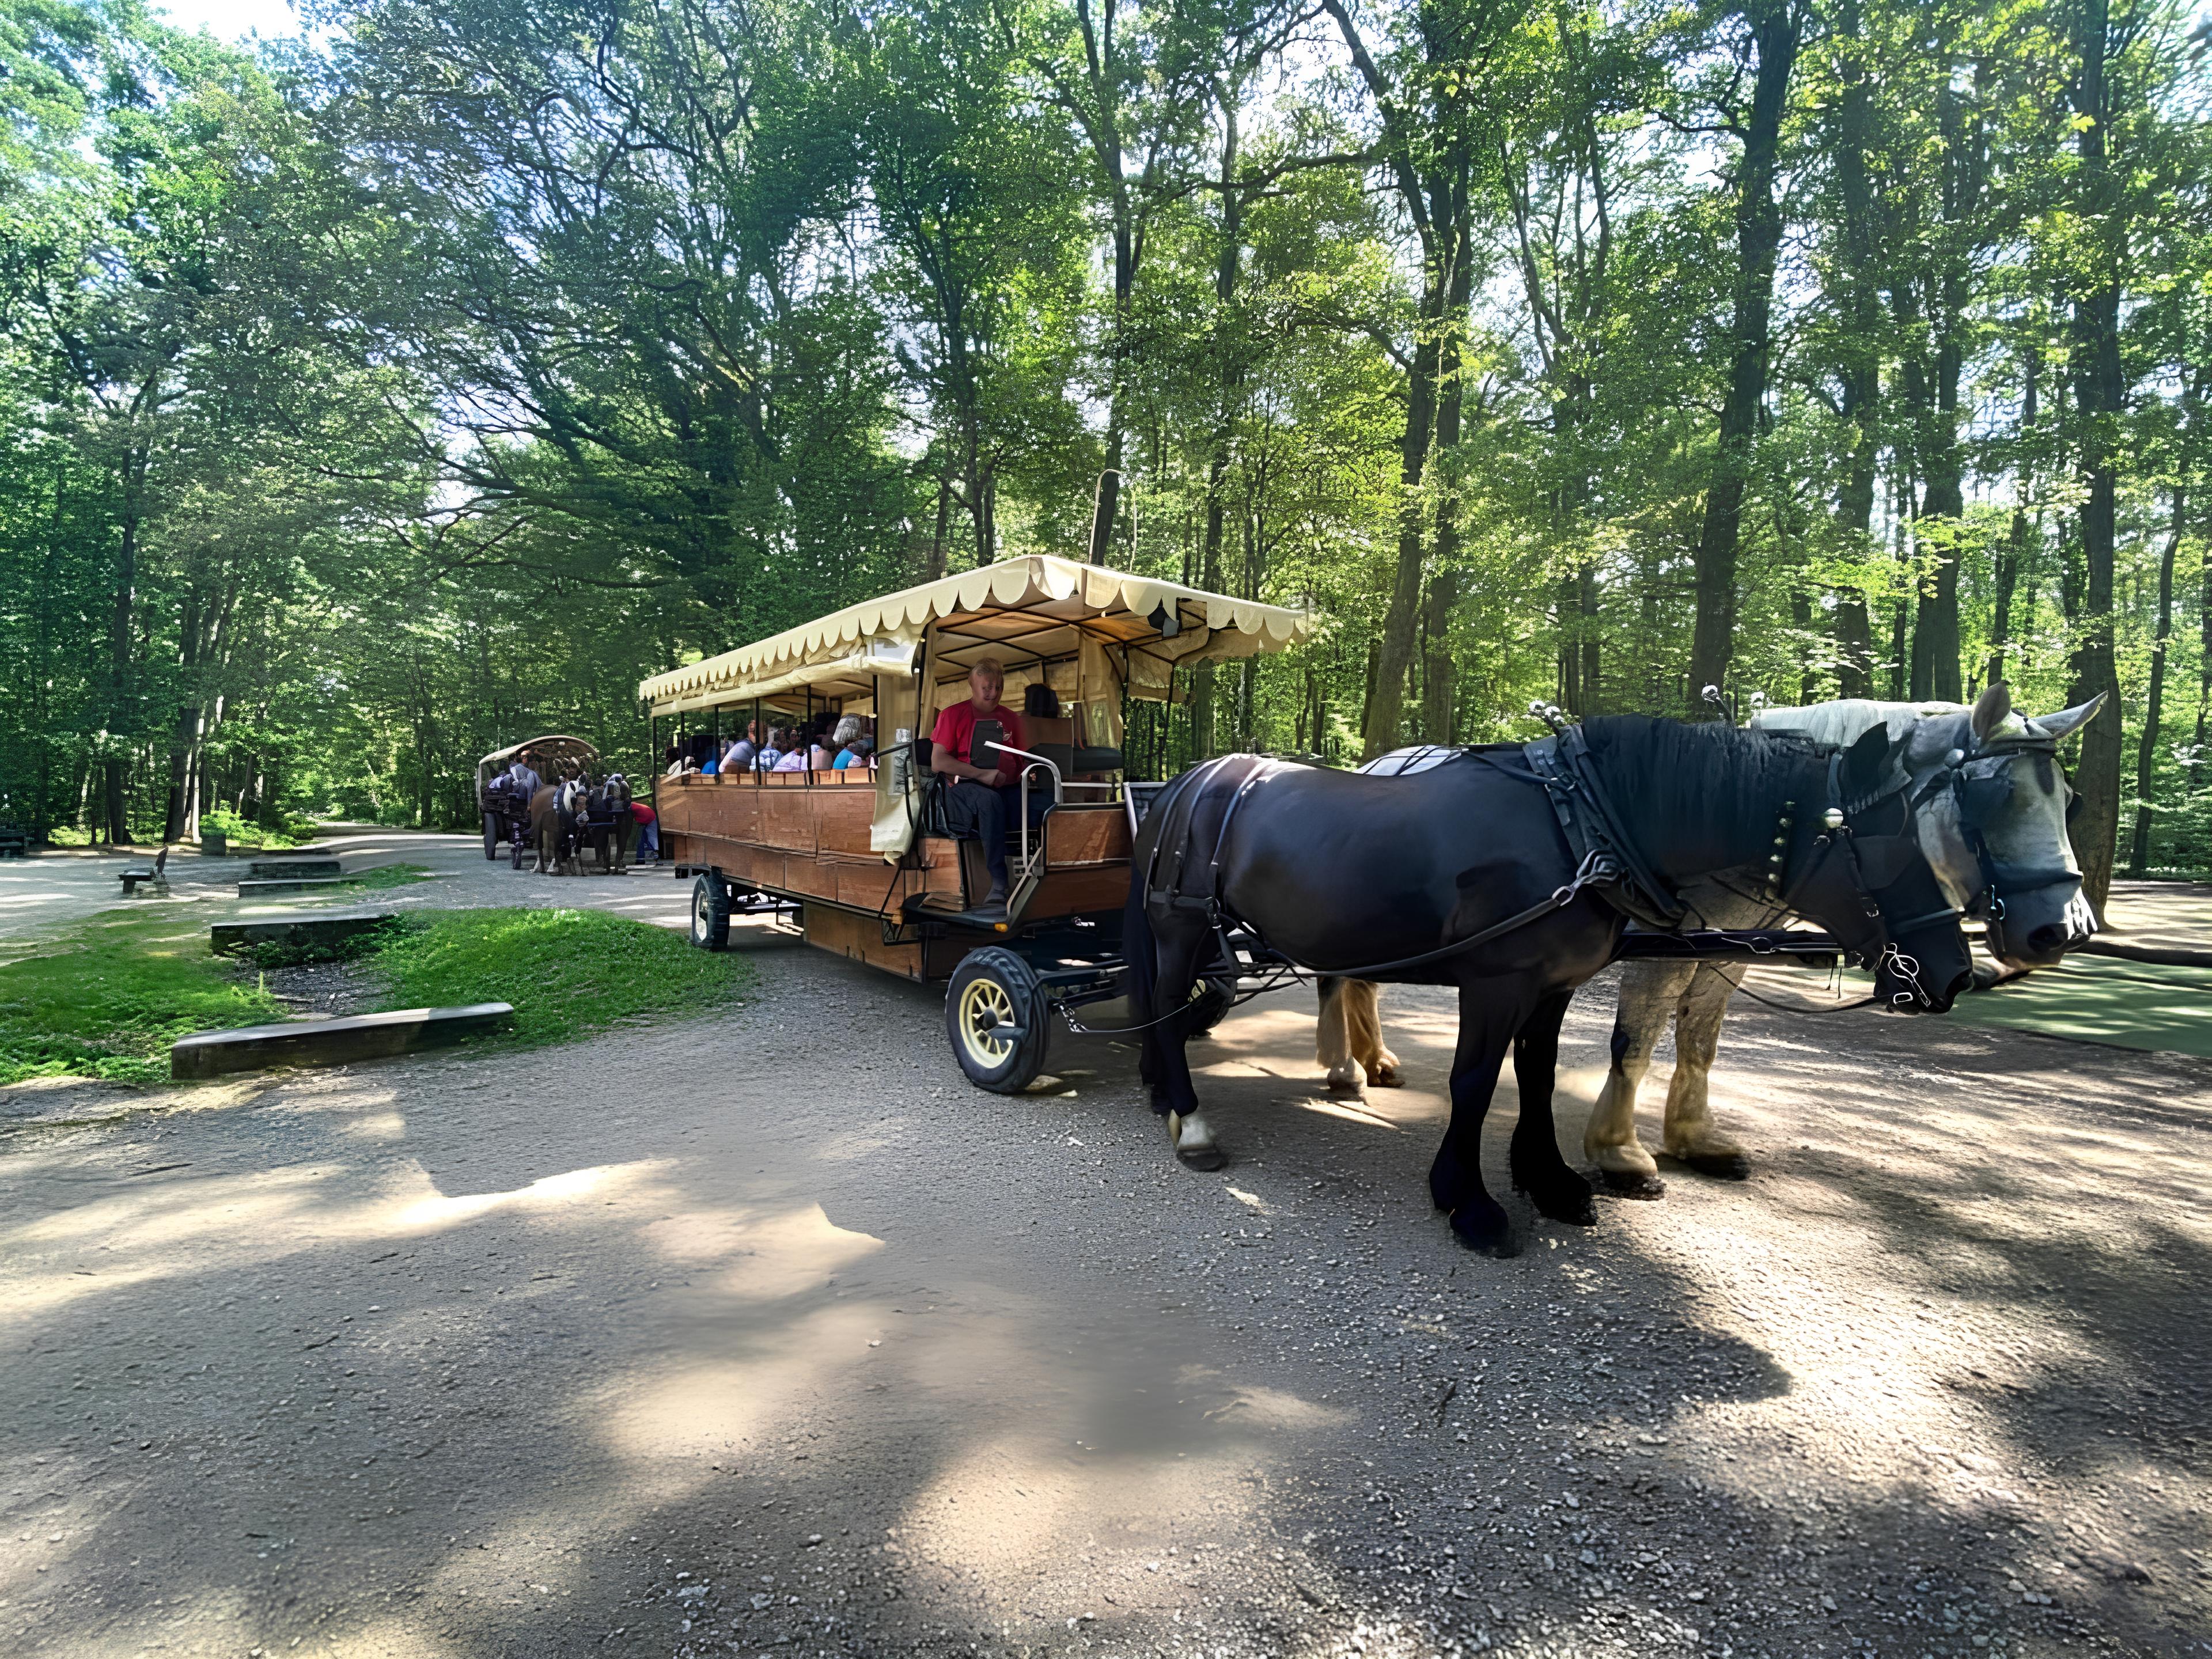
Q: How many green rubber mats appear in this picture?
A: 1